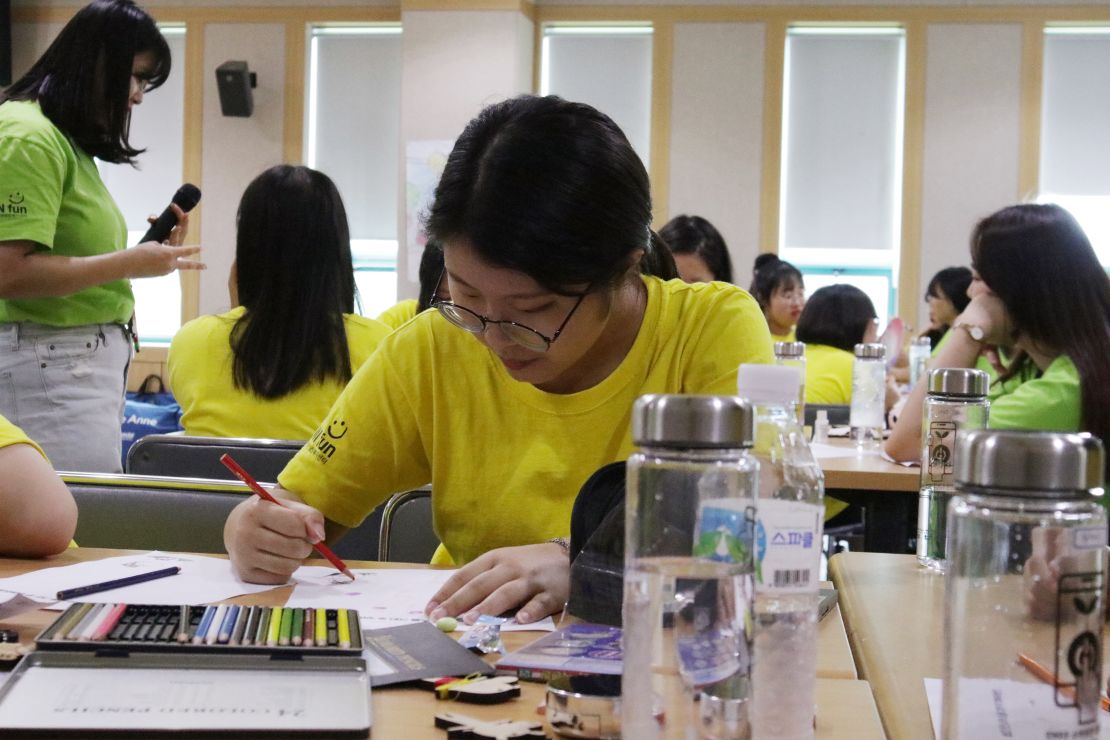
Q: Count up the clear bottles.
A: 7